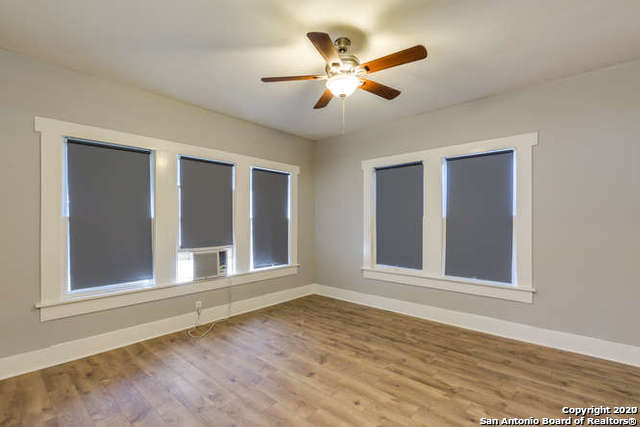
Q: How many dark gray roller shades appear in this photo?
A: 5